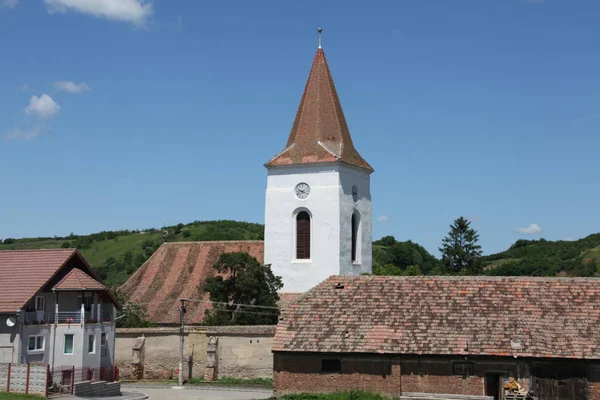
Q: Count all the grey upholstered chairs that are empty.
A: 0